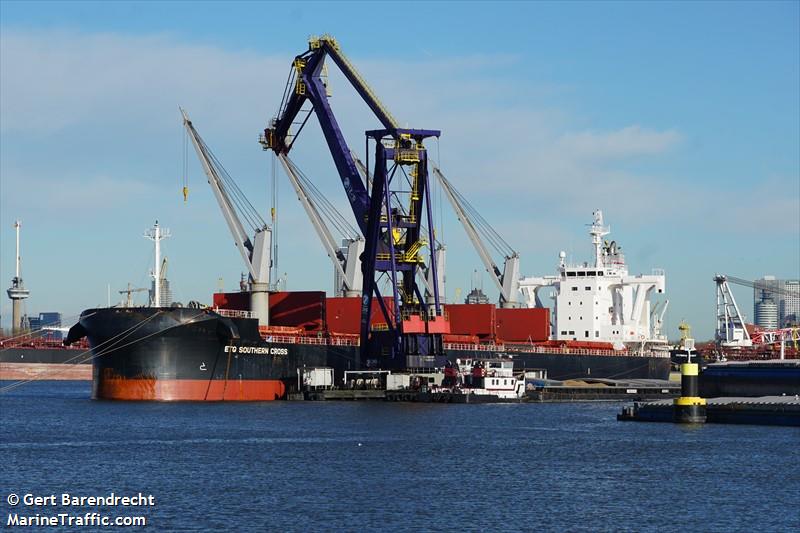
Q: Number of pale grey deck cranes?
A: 4